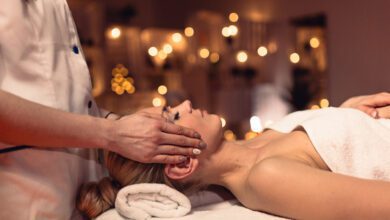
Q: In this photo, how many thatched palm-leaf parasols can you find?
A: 0